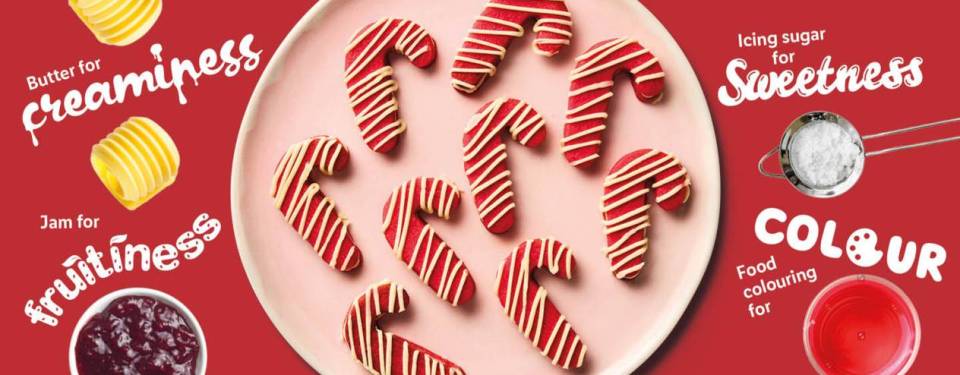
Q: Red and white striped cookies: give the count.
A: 9